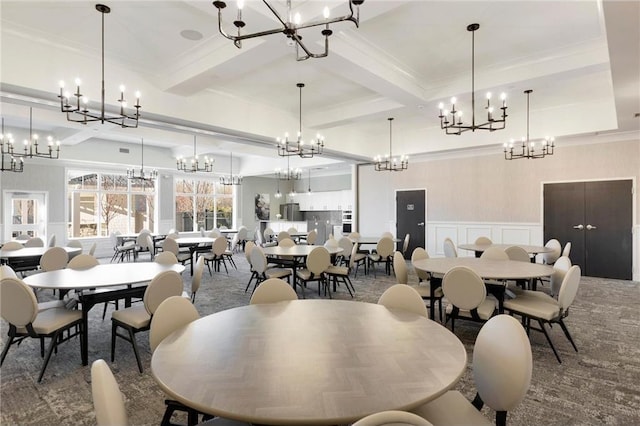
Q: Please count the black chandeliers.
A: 12